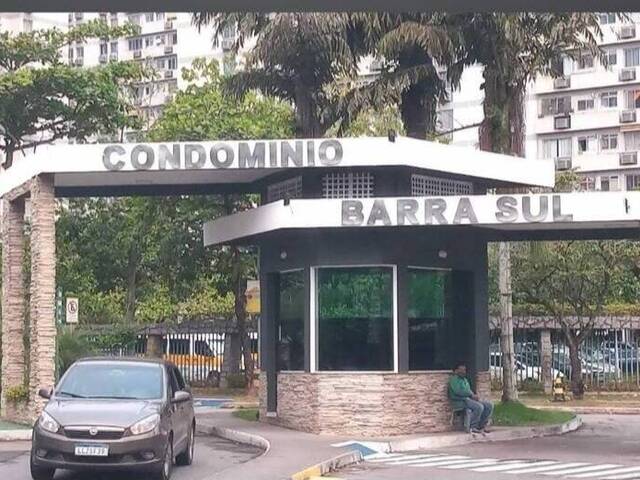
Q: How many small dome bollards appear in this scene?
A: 0